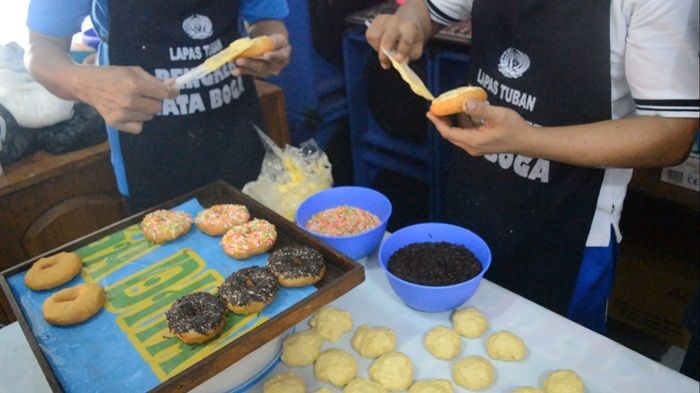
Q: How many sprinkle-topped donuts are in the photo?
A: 6